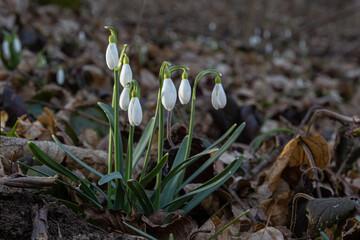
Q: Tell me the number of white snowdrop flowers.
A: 7